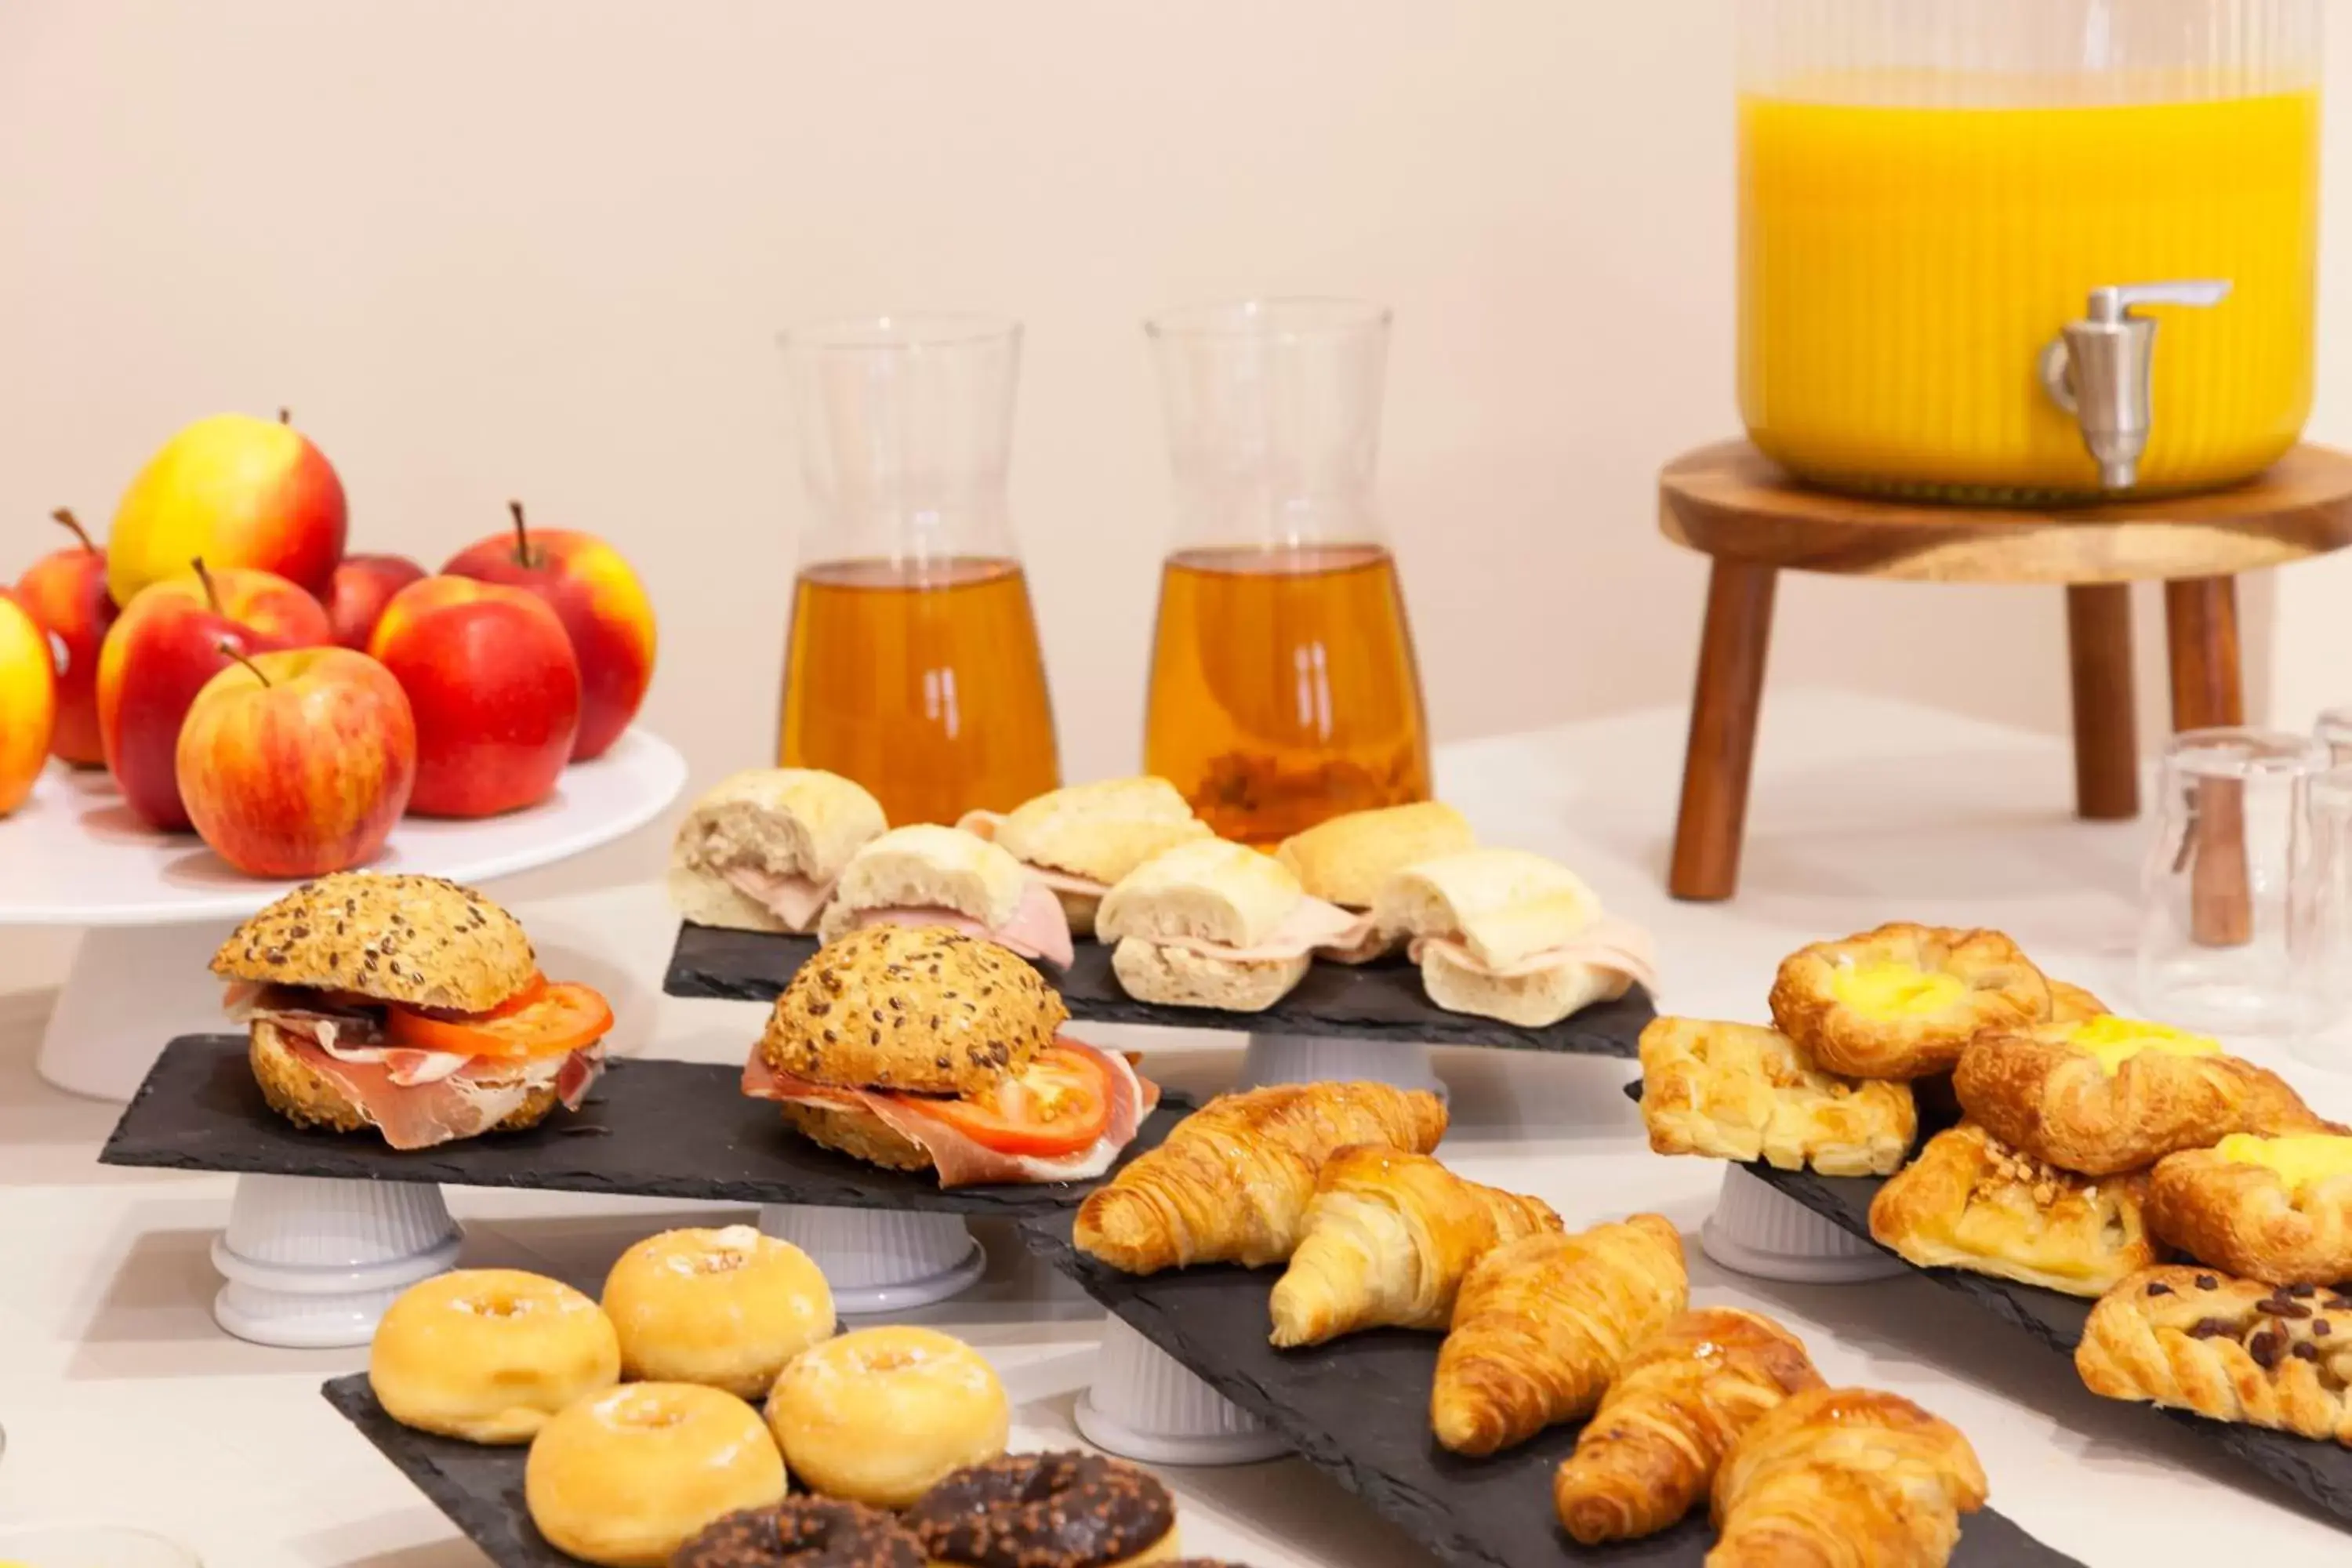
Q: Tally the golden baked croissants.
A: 5